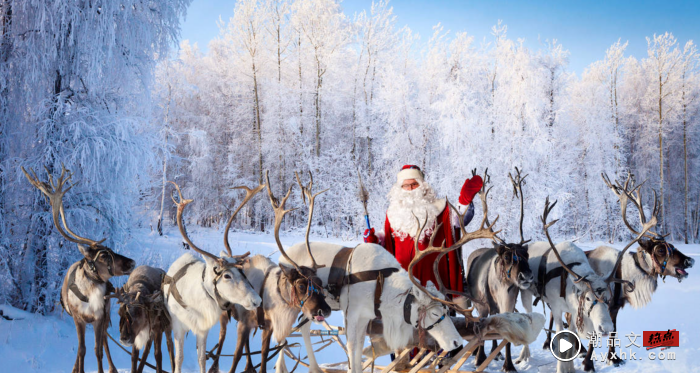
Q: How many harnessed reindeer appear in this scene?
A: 8